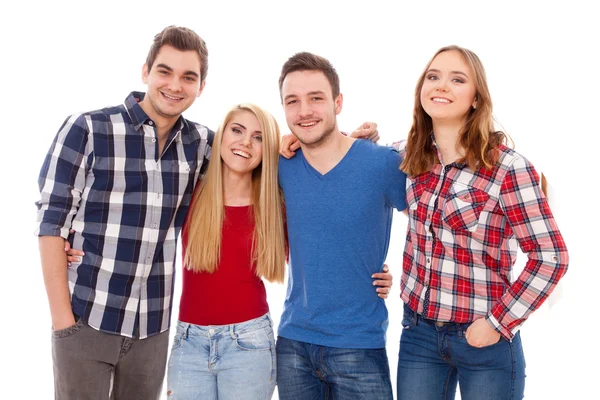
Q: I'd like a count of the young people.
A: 4